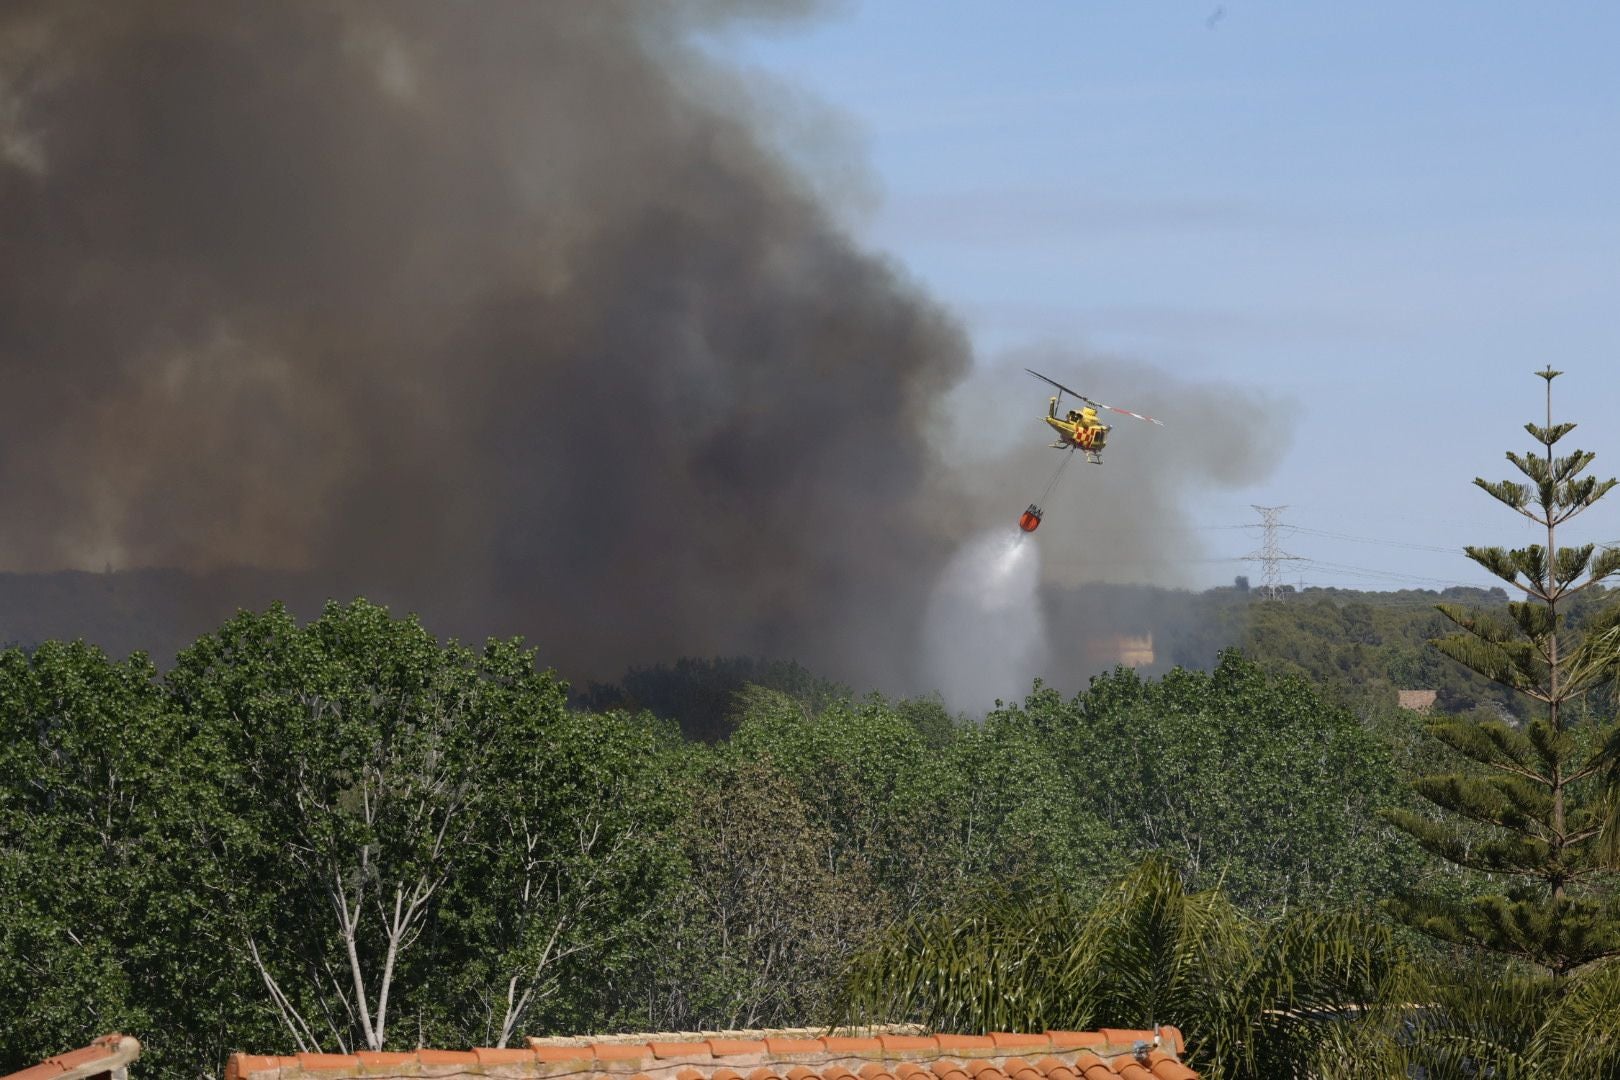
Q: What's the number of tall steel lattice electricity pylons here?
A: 1